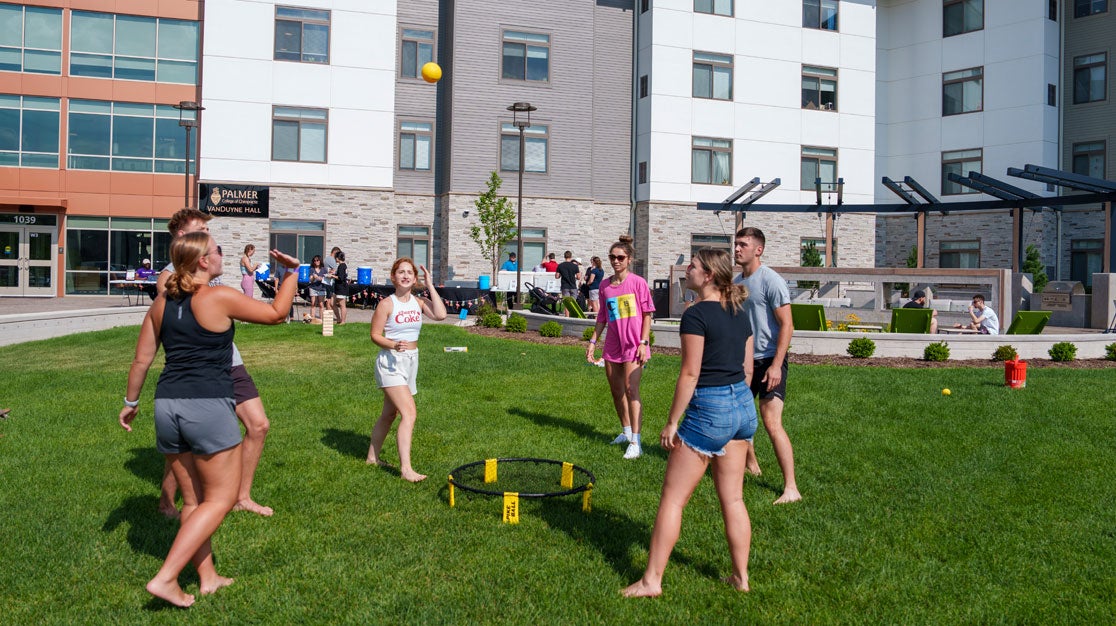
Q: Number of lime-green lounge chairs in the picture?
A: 4